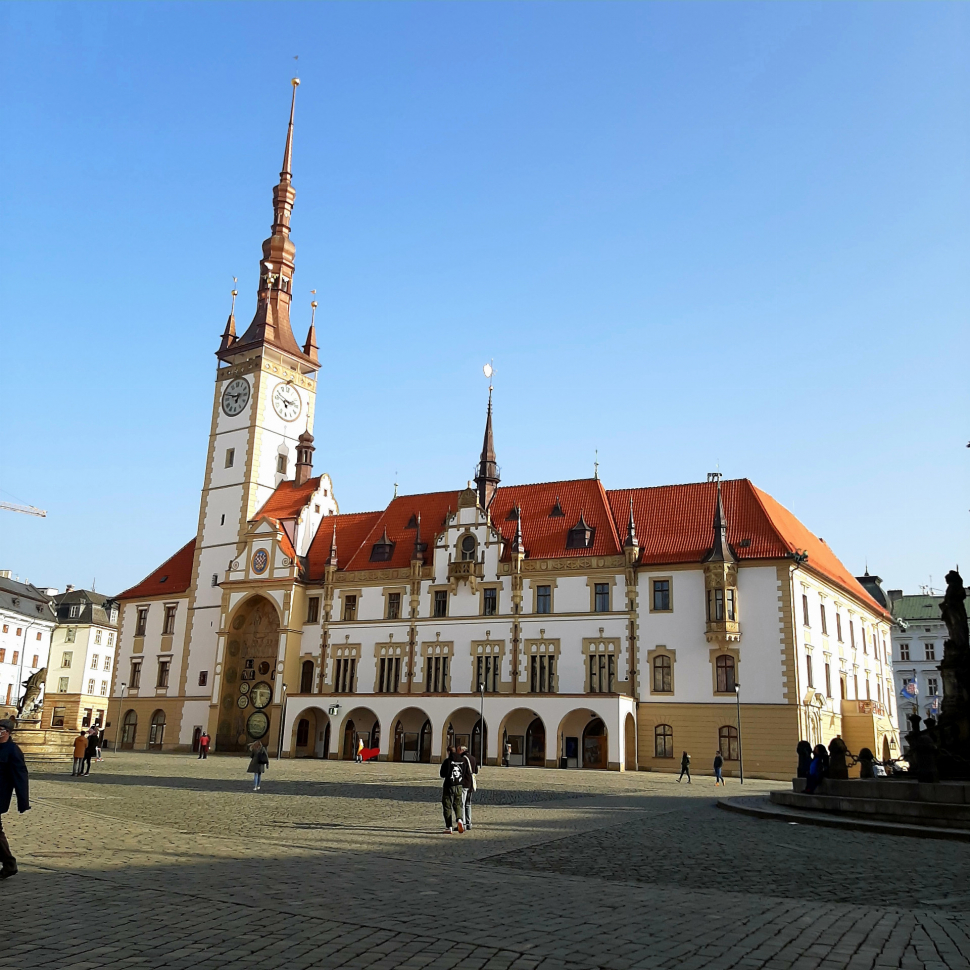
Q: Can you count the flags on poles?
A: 2